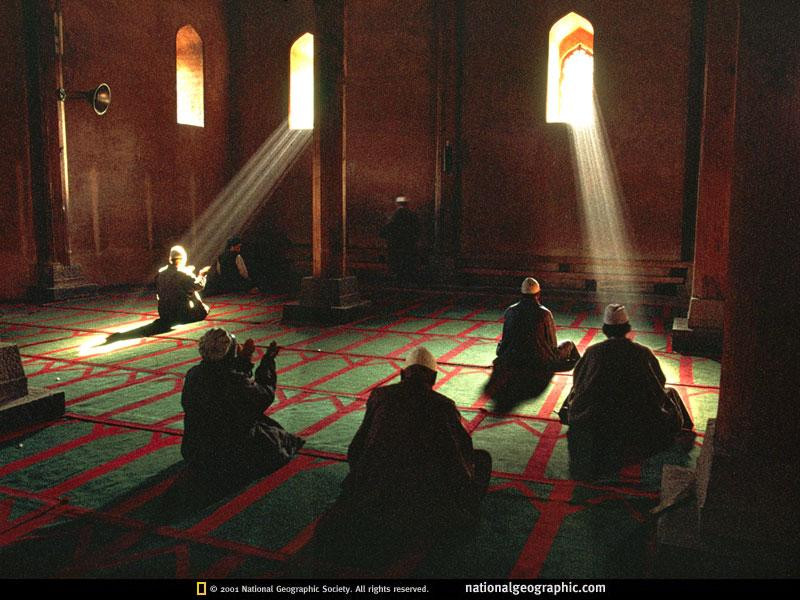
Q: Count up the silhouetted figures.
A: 7